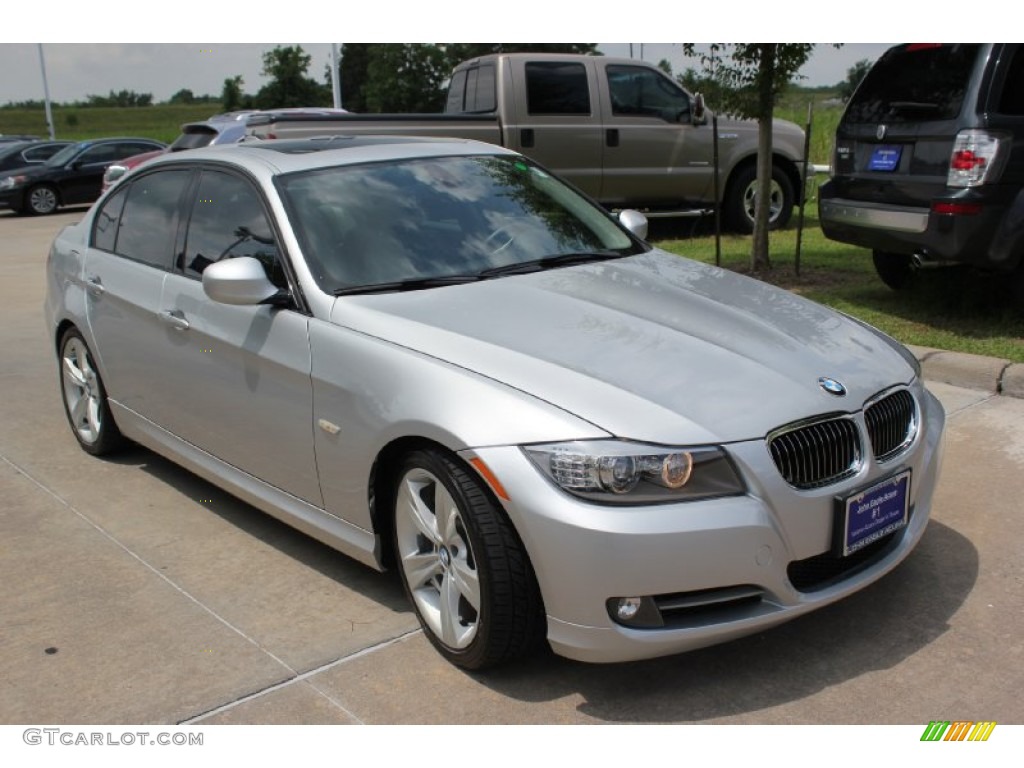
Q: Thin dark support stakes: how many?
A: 2